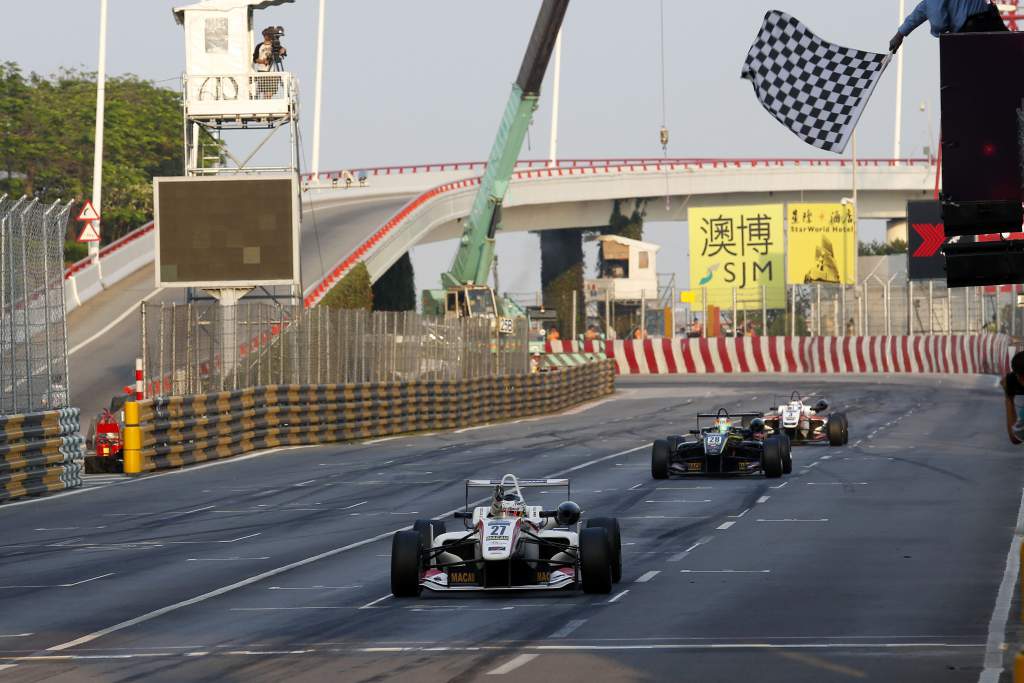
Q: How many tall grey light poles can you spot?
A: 4